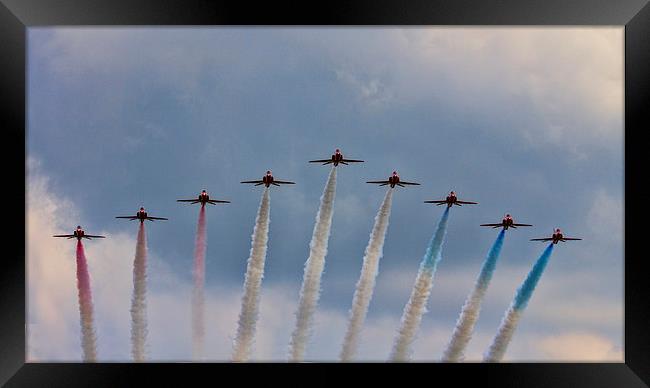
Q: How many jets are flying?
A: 9